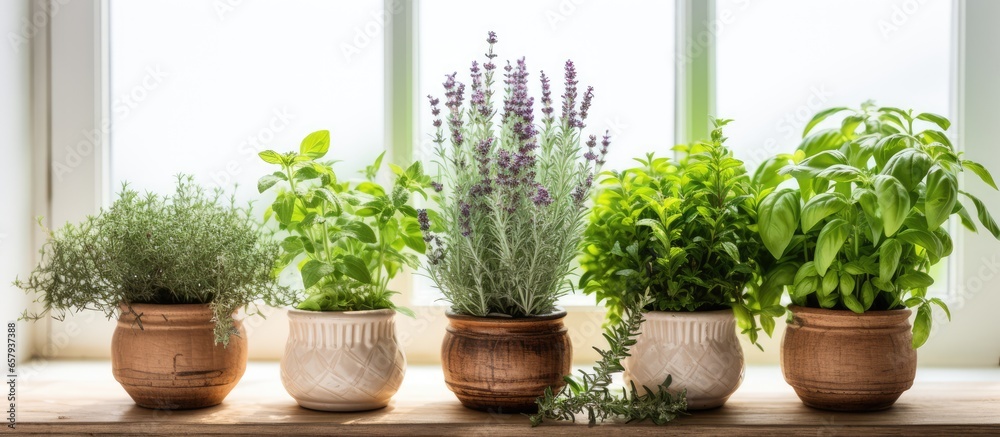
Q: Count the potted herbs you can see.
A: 5